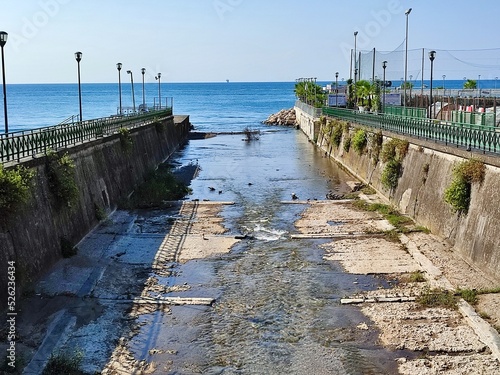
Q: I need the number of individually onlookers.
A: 0